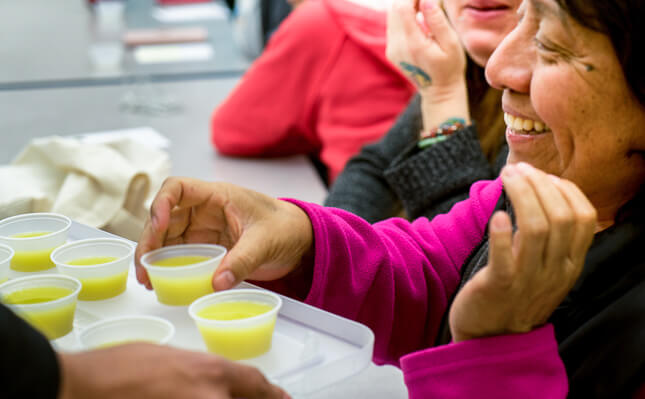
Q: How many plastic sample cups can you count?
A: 7